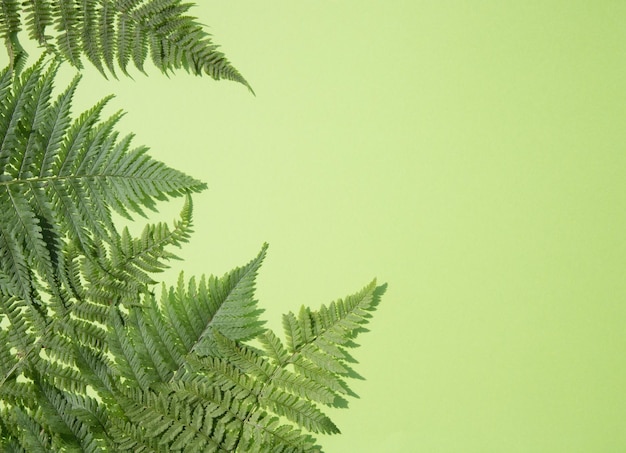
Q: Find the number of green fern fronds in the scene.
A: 5